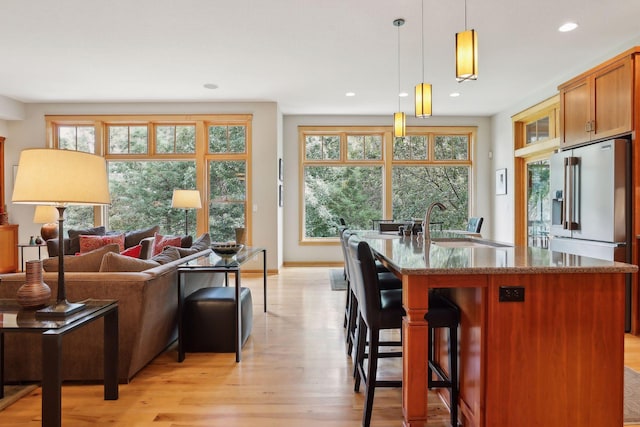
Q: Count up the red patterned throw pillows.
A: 2